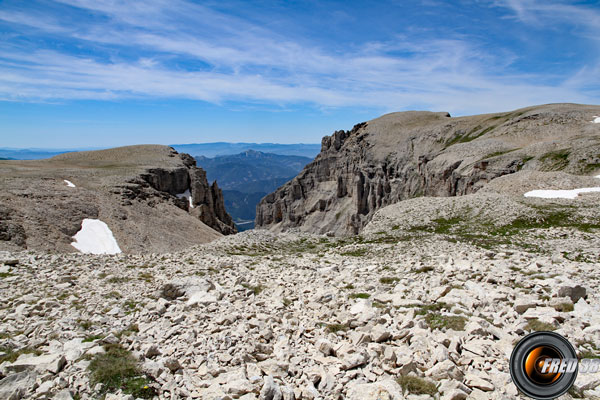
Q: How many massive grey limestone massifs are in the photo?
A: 2